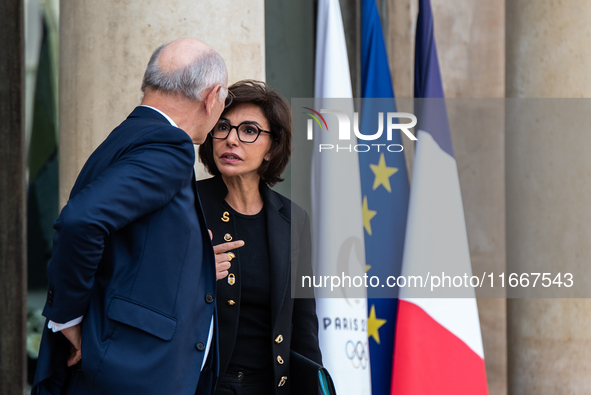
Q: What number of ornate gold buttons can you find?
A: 8